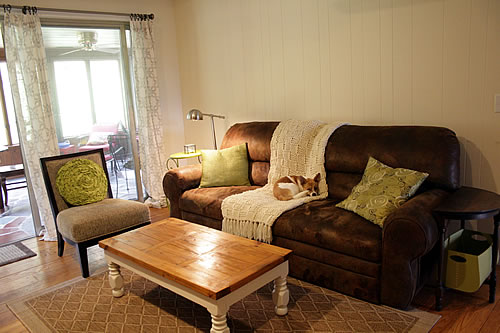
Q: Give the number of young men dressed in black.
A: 0